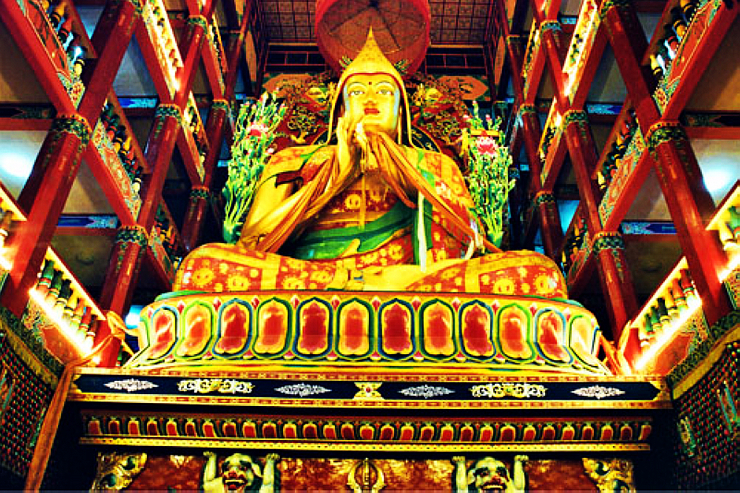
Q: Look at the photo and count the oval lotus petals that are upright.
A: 12